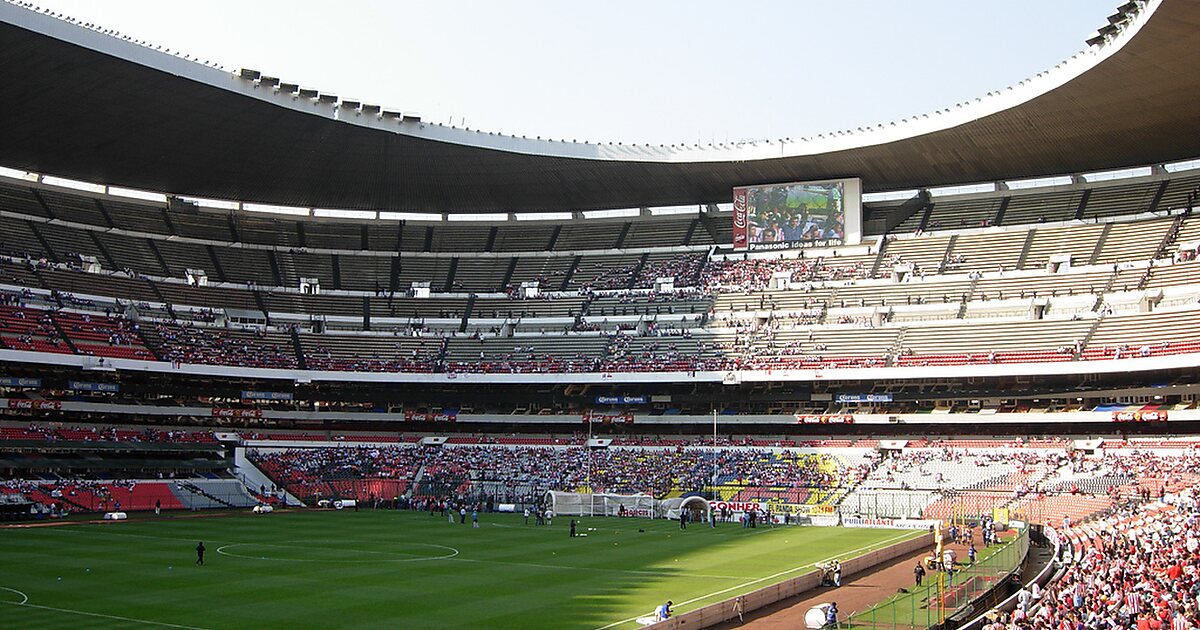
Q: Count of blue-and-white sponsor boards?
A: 5